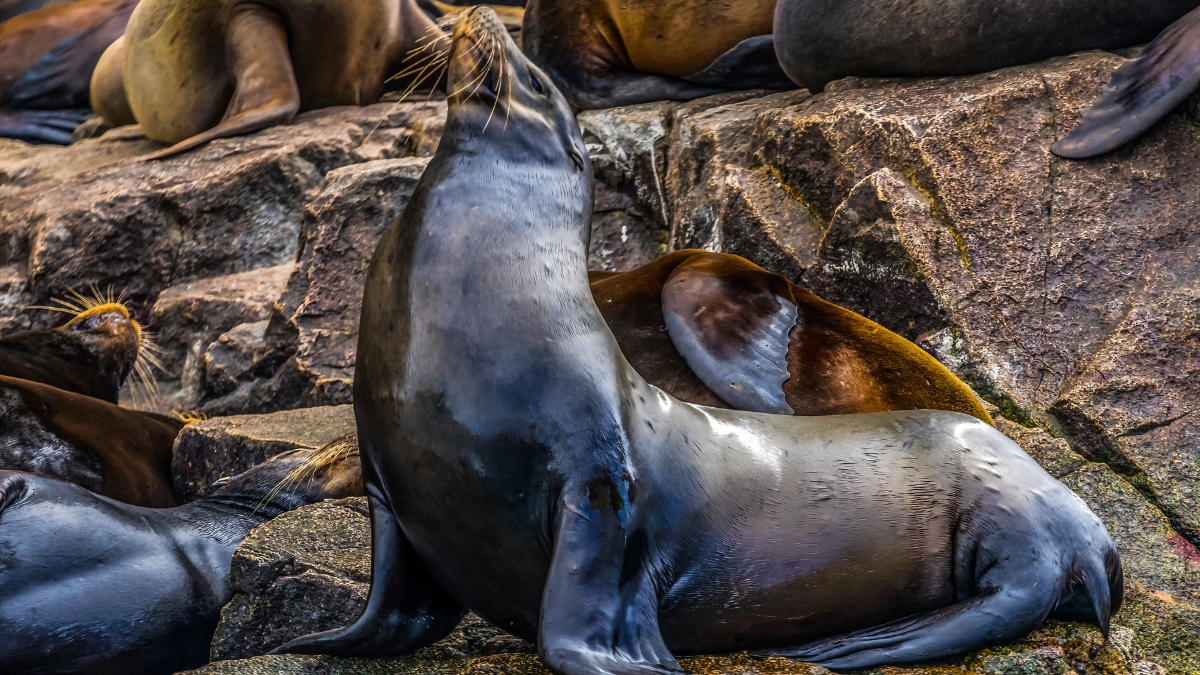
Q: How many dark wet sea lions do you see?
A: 2